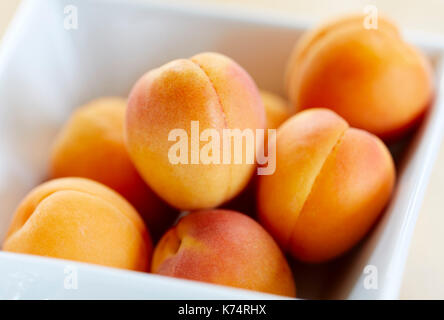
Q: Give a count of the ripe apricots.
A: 7